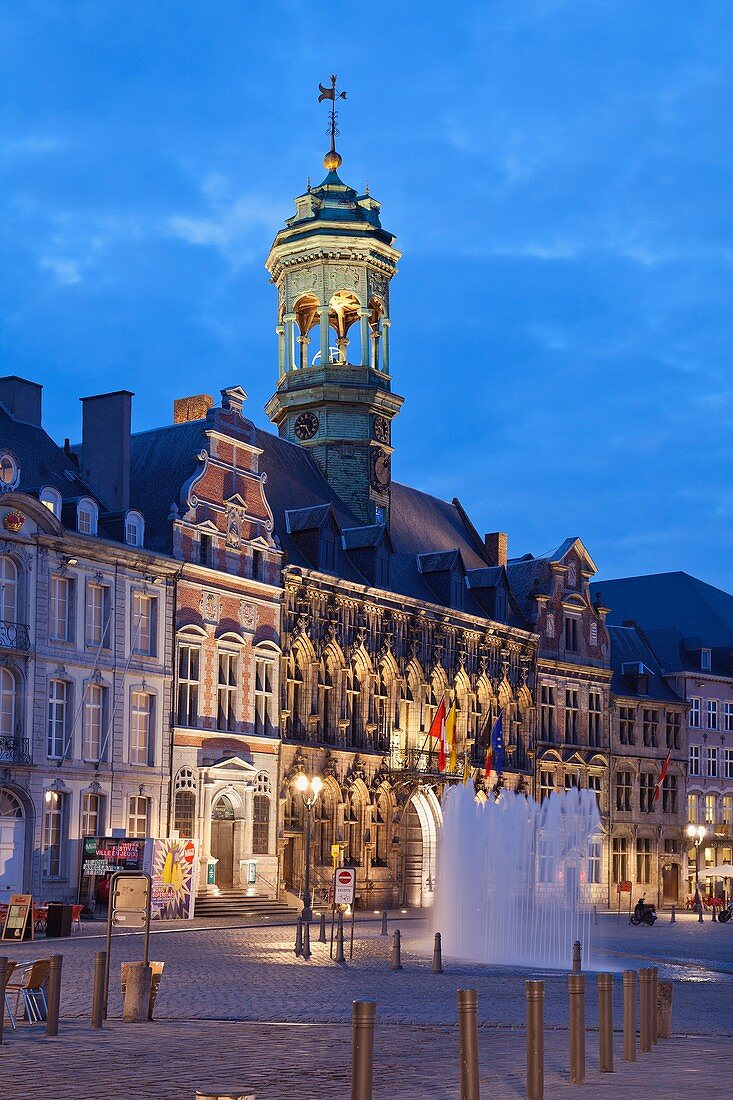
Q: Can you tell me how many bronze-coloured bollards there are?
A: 11